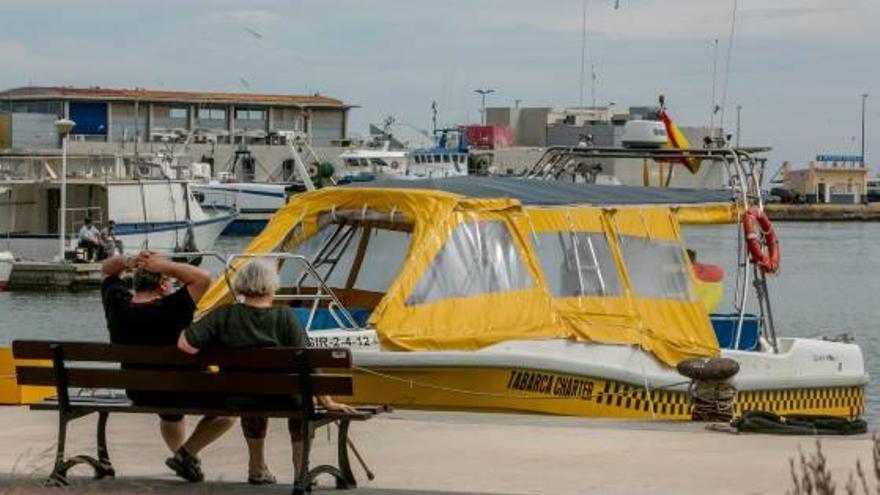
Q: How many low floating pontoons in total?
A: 1